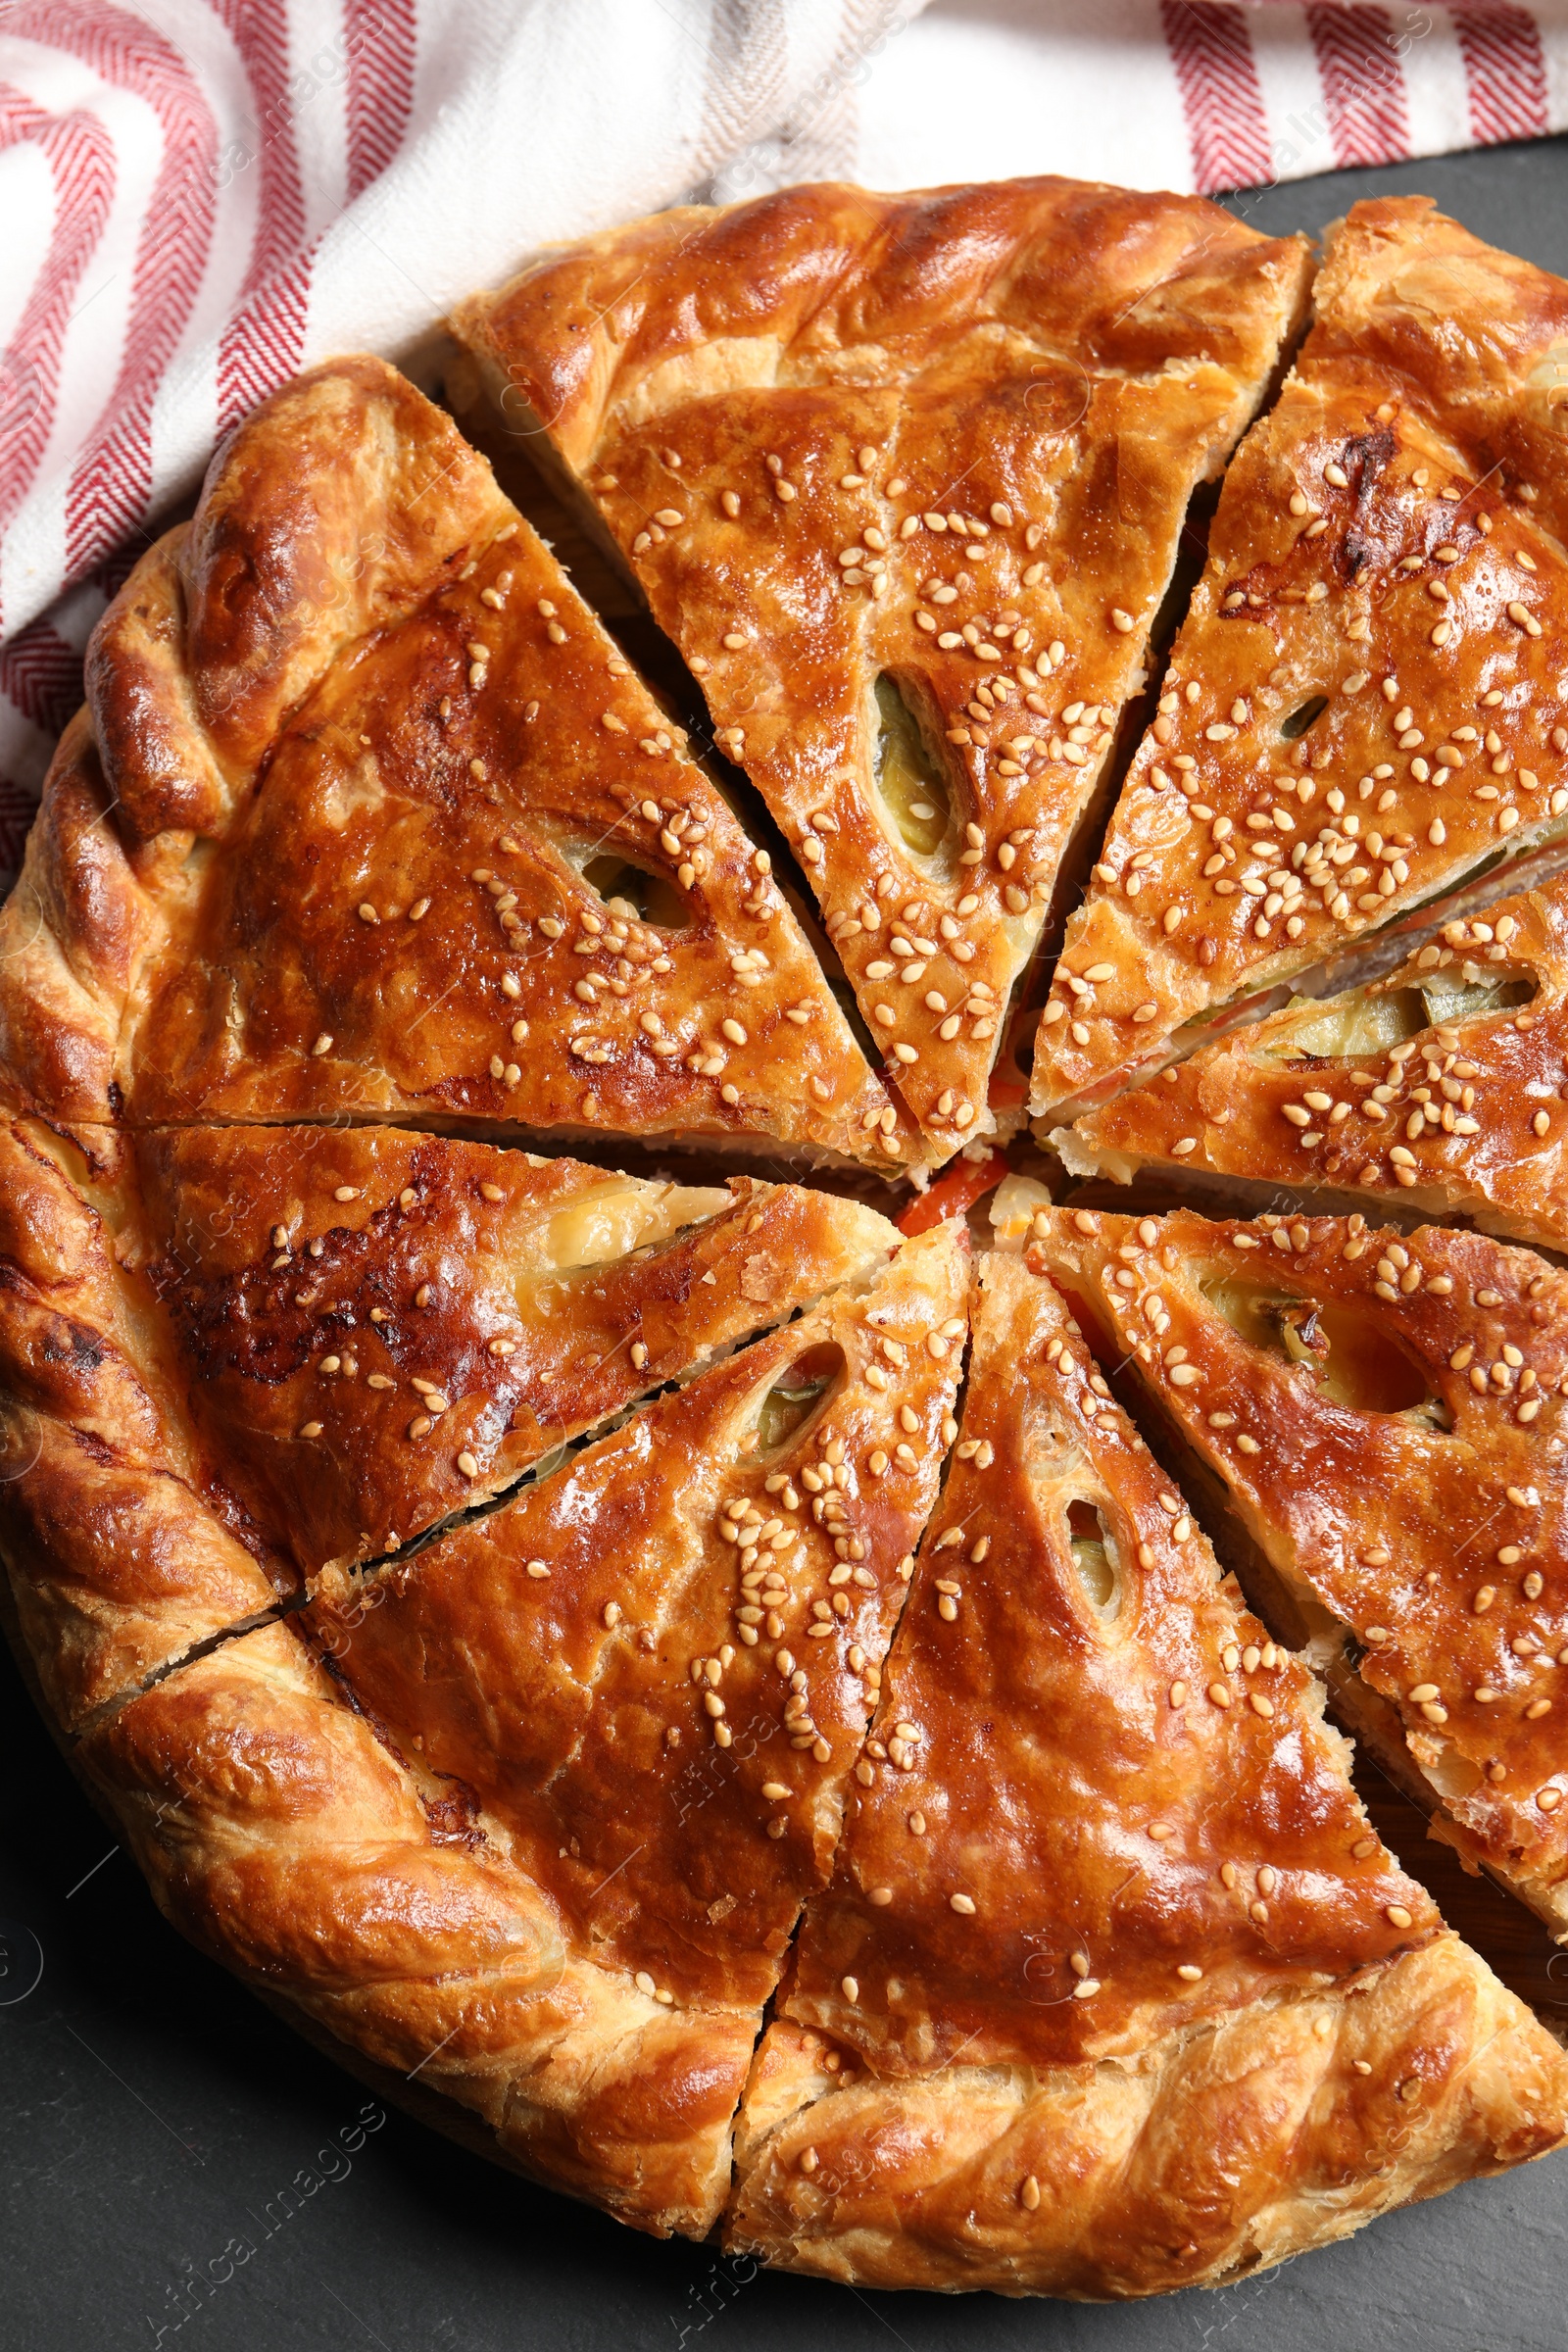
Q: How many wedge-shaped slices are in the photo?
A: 8